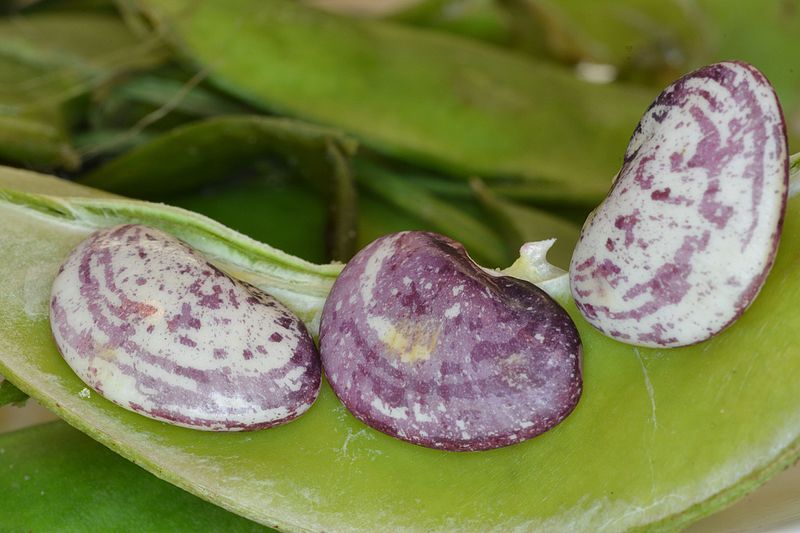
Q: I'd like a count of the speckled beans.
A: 3